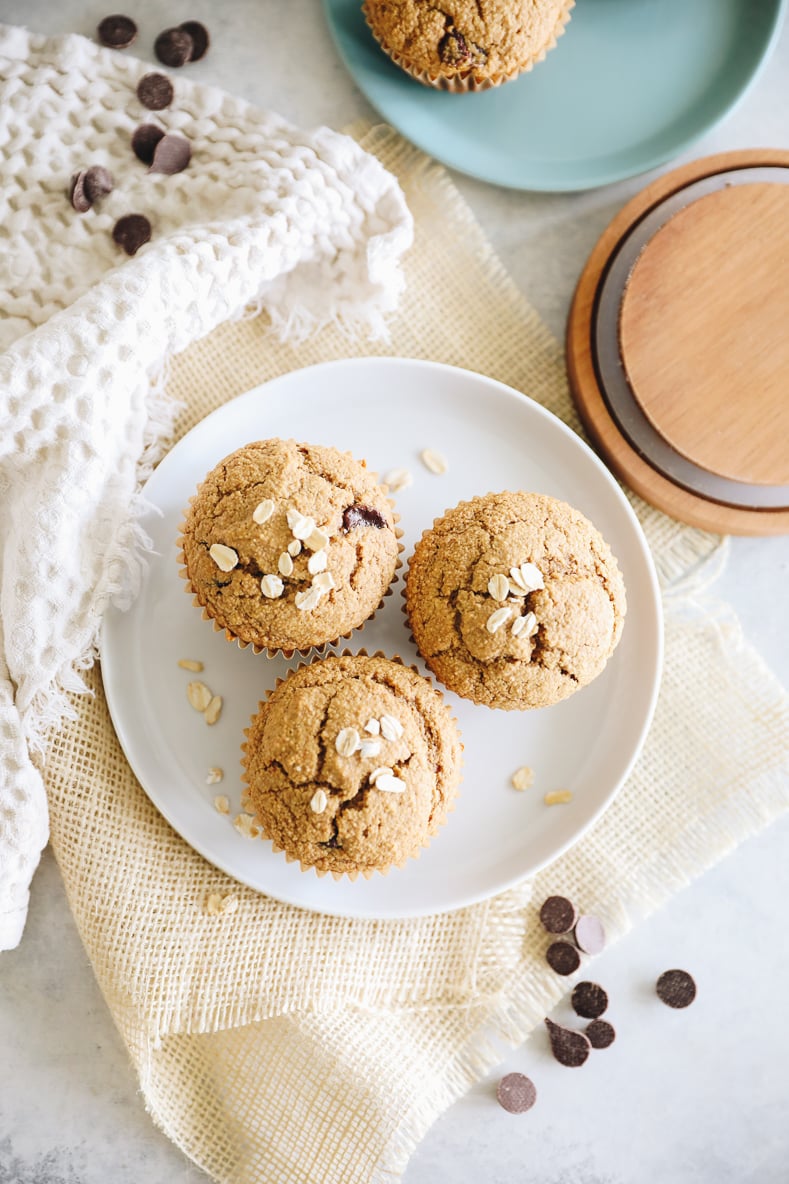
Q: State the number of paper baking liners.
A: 4